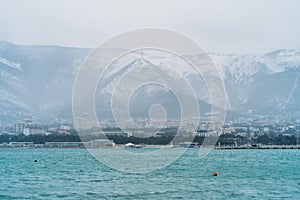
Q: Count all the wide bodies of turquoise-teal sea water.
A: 1